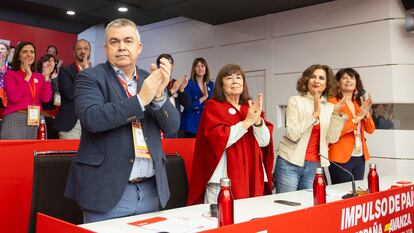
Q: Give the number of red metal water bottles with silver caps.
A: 4